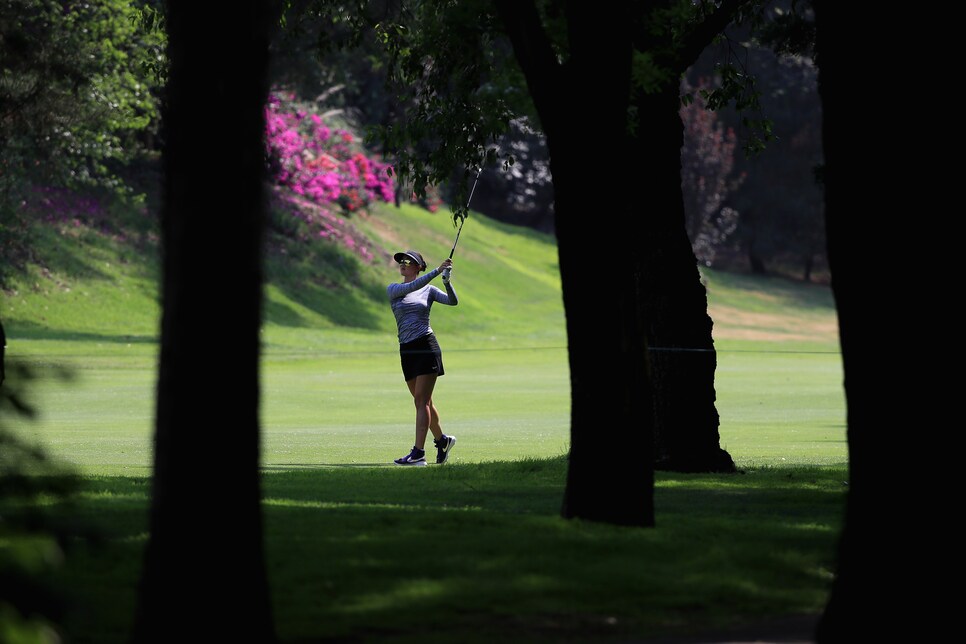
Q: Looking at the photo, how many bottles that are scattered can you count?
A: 0